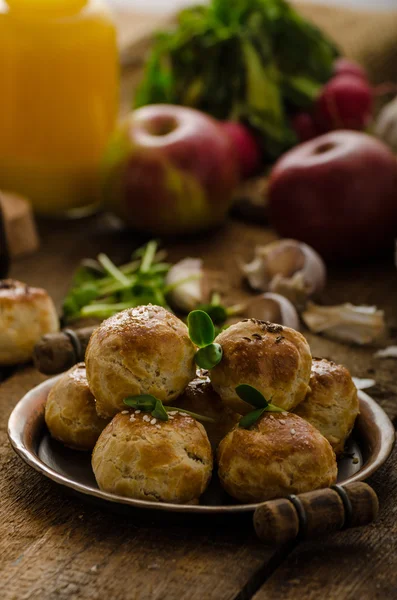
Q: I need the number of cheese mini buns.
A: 8